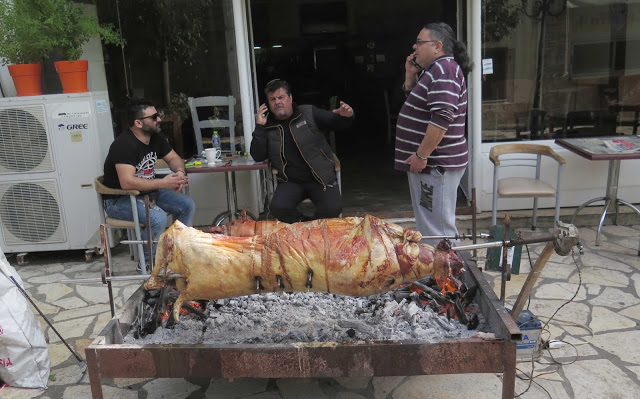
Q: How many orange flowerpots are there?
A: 2